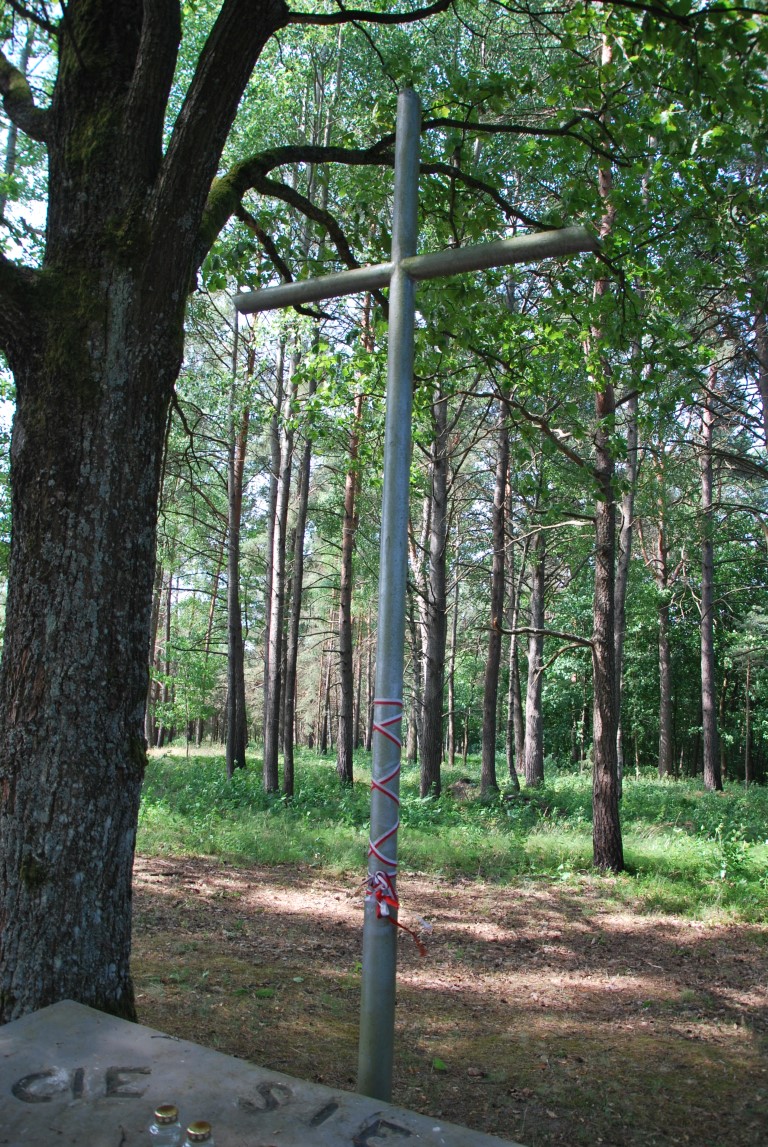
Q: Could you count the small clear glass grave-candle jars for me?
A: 2